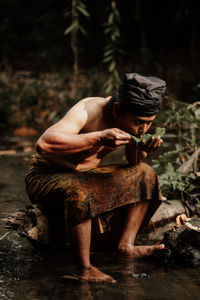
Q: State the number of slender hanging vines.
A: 2